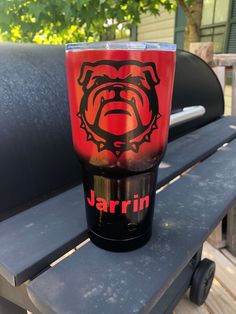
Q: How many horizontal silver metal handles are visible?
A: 1